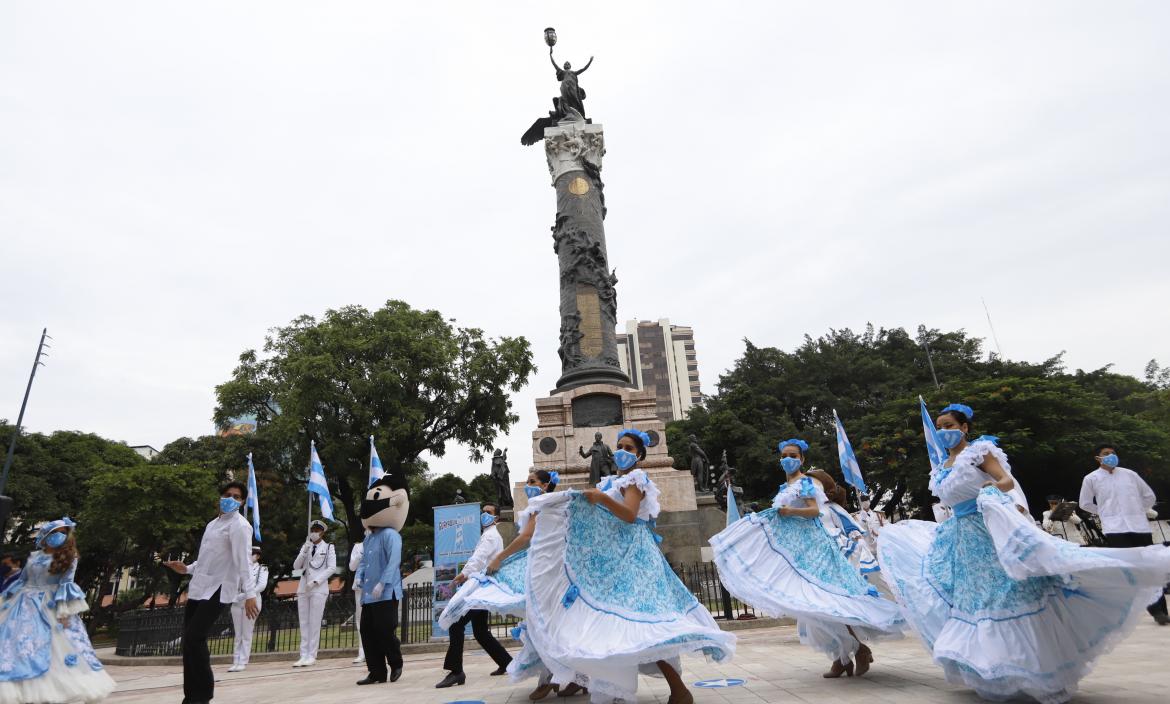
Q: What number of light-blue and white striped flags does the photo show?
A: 5